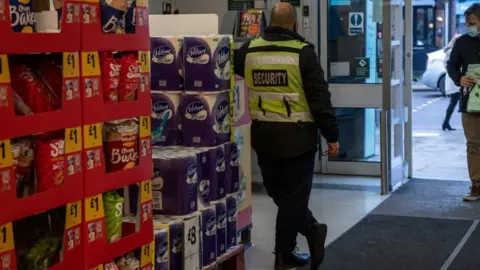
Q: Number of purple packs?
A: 13